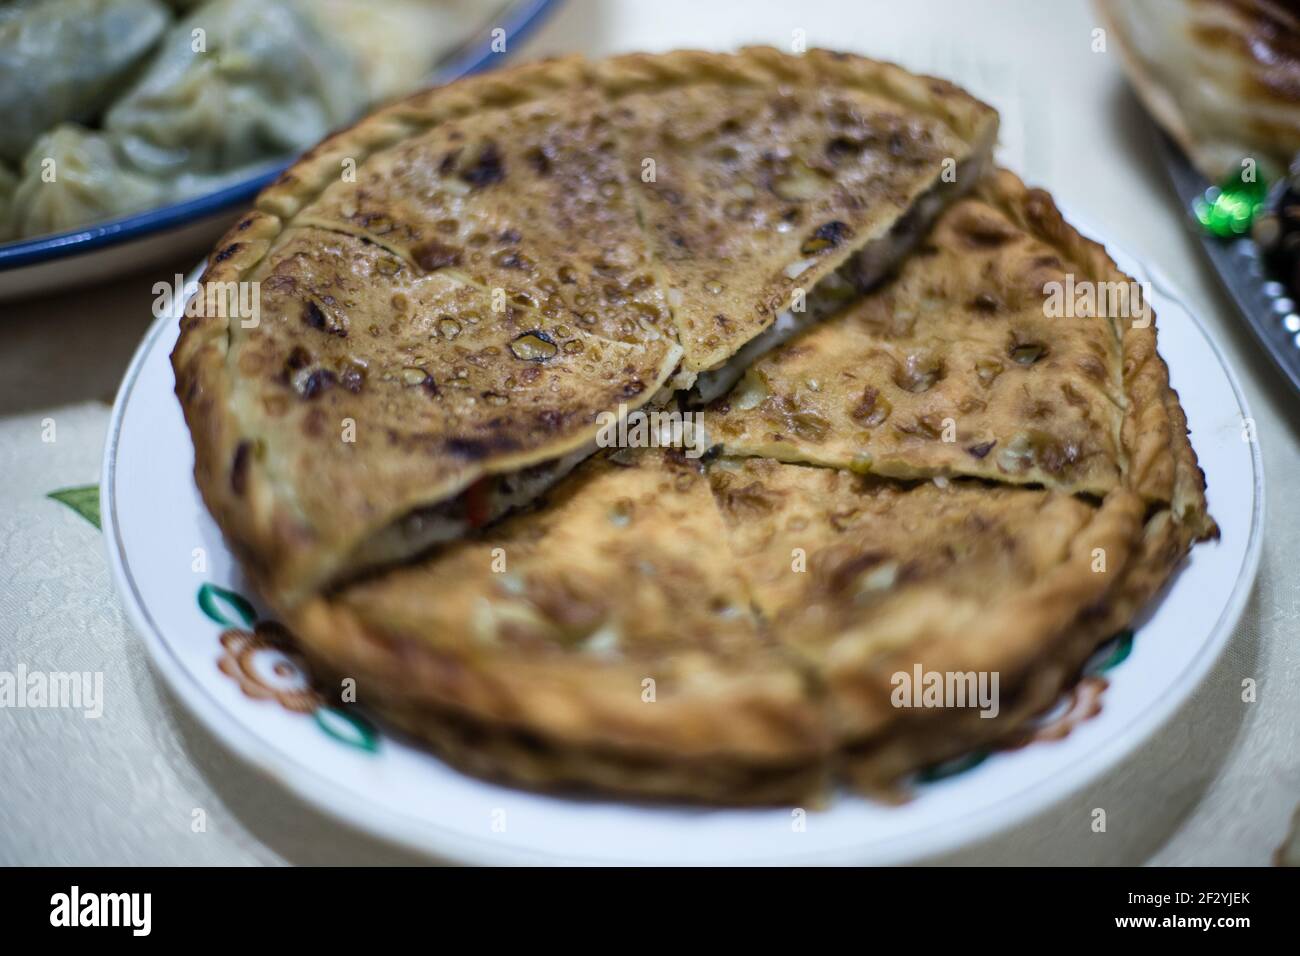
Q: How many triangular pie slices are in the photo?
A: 6